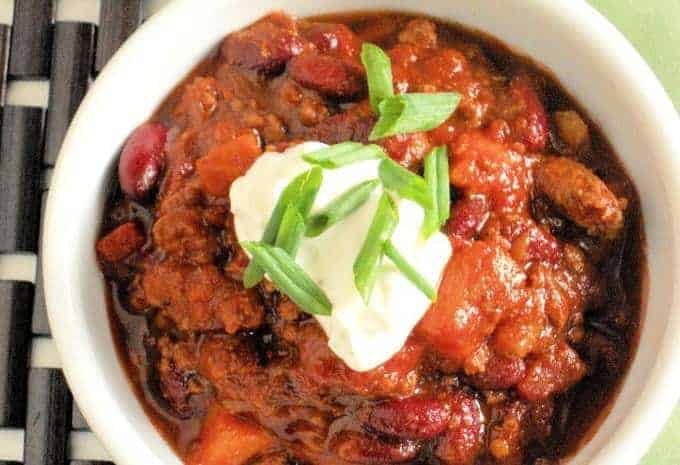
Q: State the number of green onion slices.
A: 11